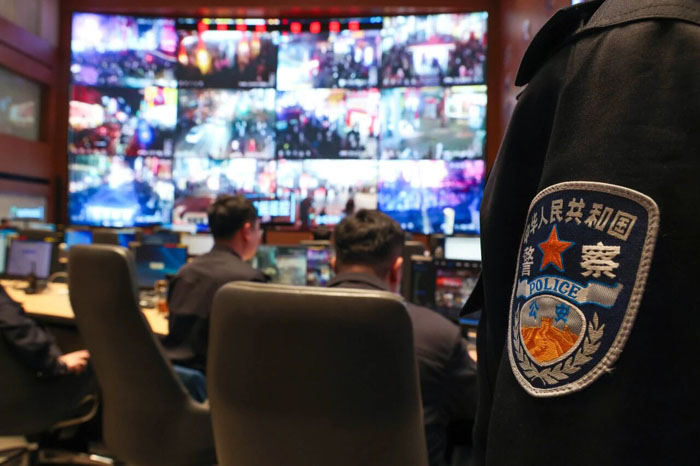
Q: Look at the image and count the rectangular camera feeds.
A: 12